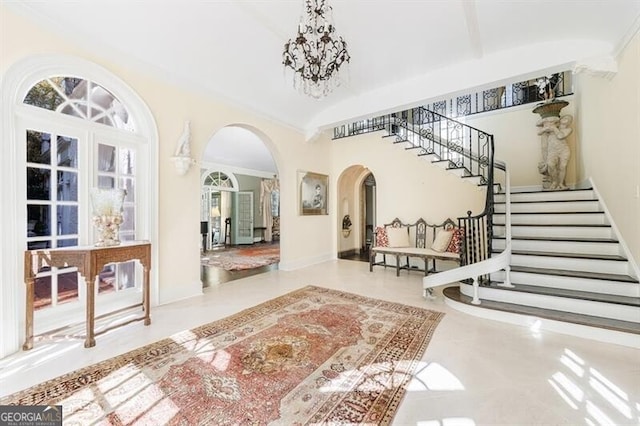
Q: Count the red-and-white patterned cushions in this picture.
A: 2